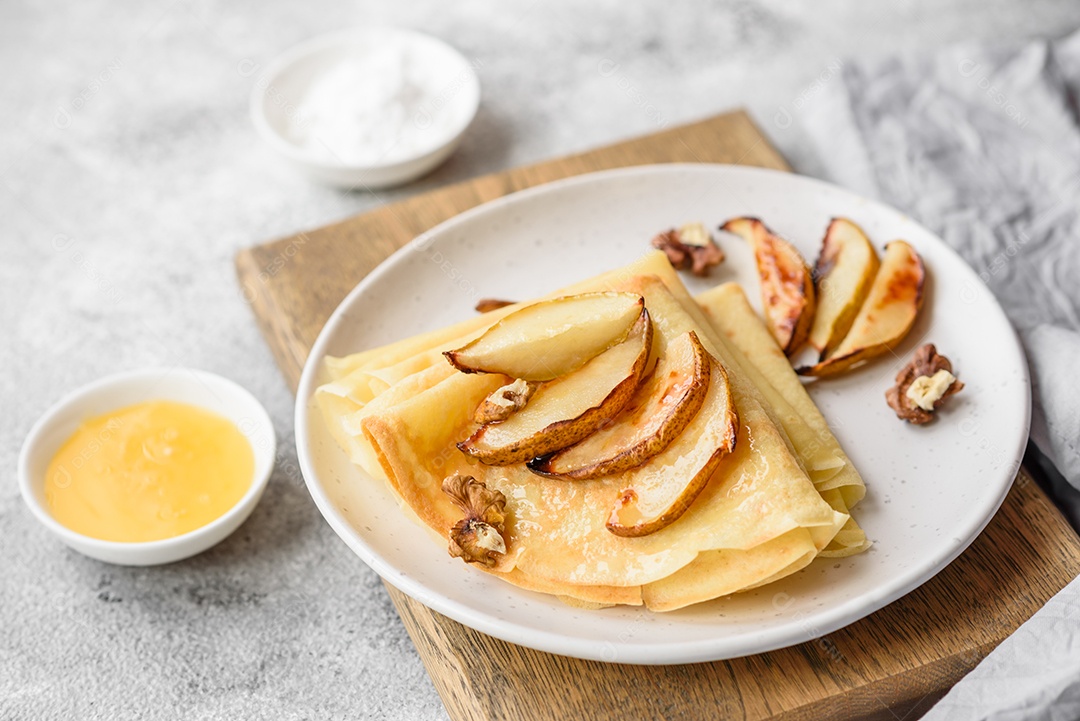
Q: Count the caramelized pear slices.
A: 7